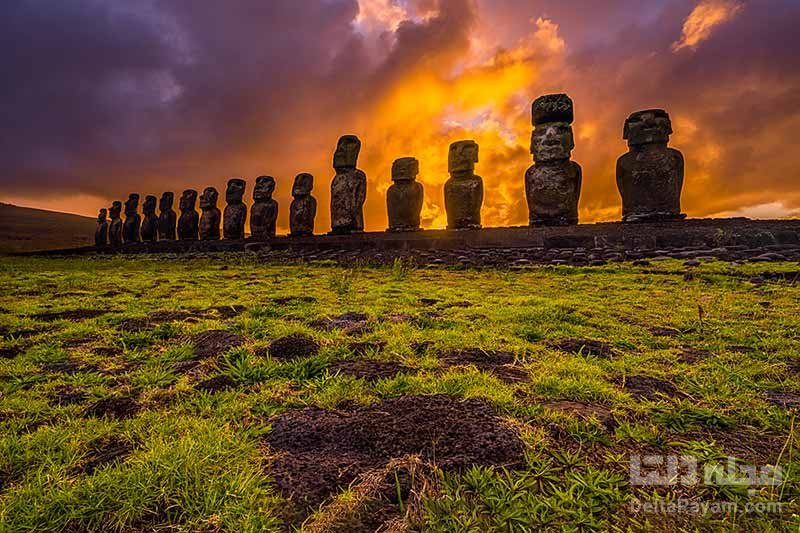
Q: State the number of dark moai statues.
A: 15